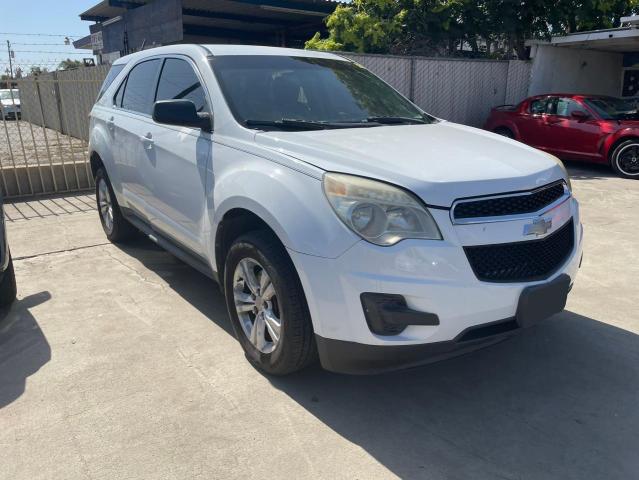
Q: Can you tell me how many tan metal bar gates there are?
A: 1